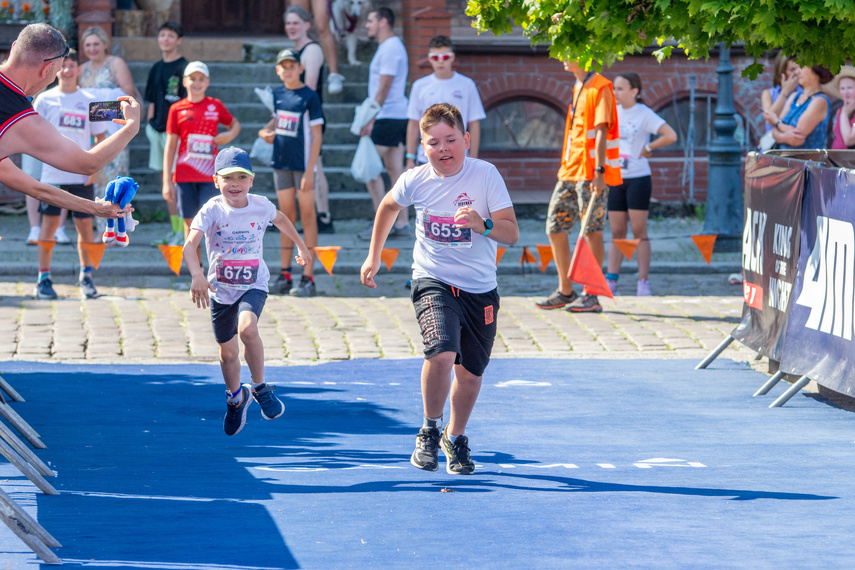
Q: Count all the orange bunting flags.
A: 10